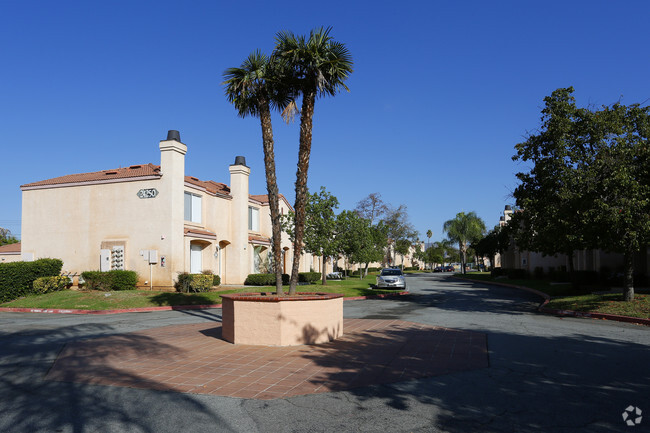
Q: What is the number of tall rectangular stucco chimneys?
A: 2